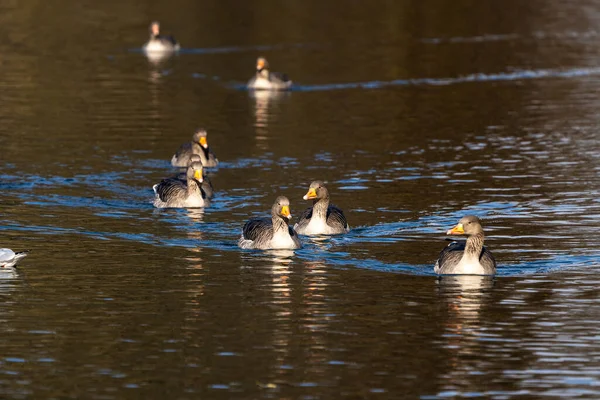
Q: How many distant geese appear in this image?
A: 2